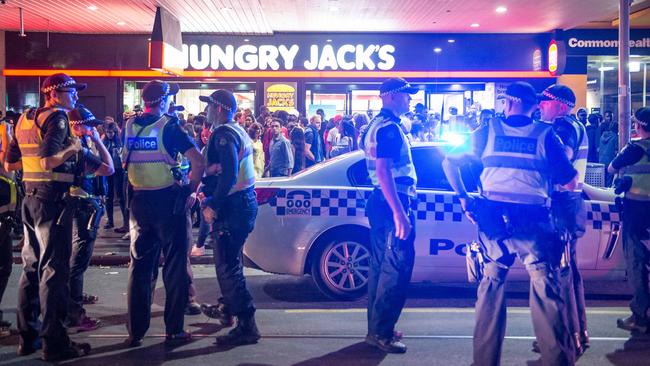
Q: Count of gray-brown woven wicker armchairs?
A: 0